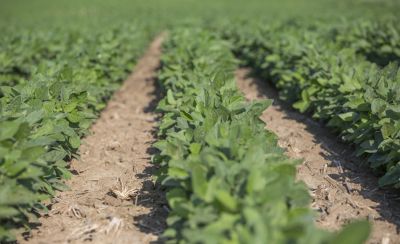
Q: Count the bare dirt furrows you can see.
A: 2